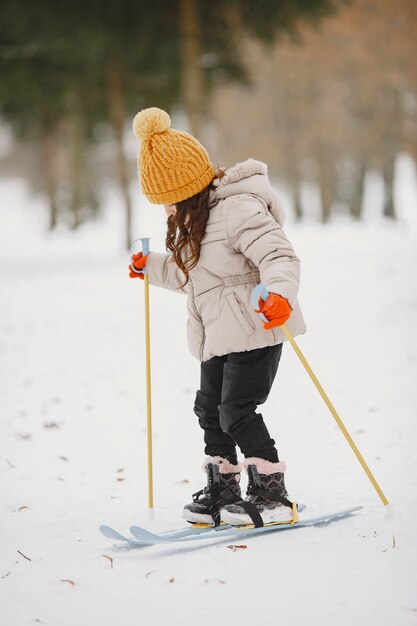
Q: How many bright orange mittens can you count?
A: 2